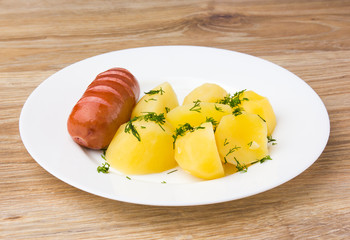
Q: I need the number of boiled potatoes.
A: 7